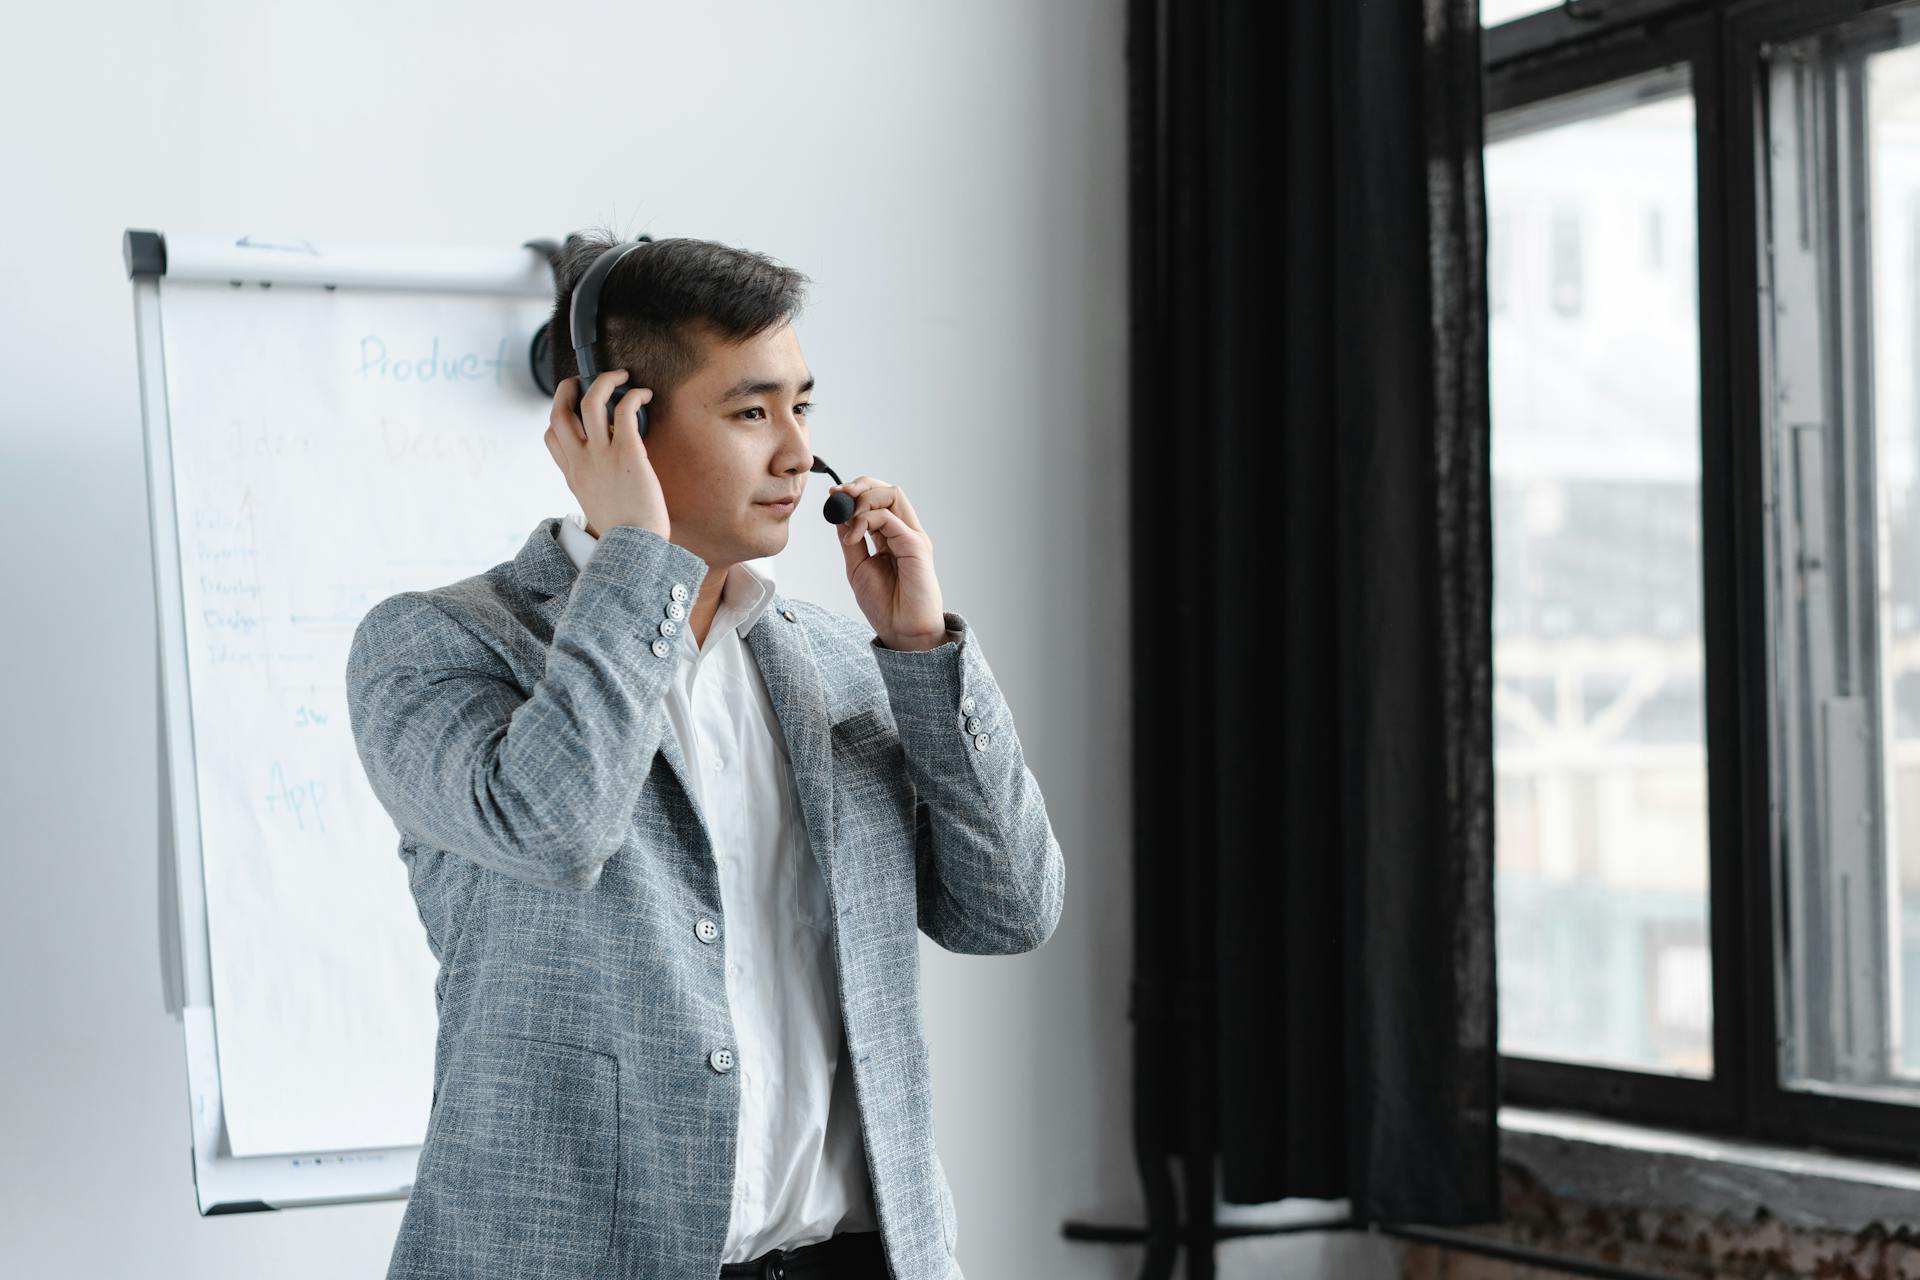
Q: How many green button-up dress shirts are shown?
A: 0